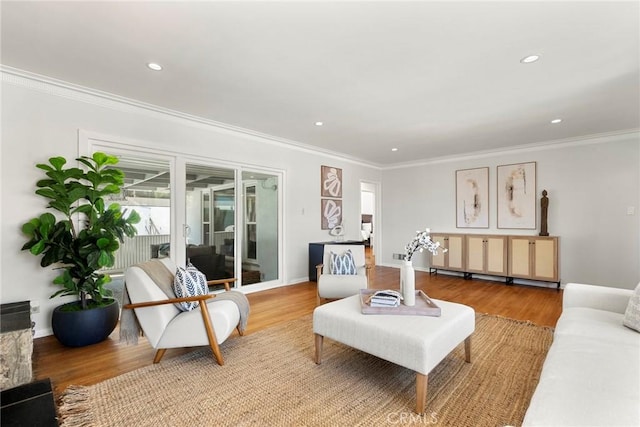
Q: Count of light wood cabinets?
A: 3